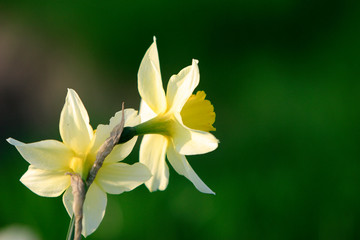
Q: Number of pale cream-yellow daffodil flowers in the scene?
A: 2